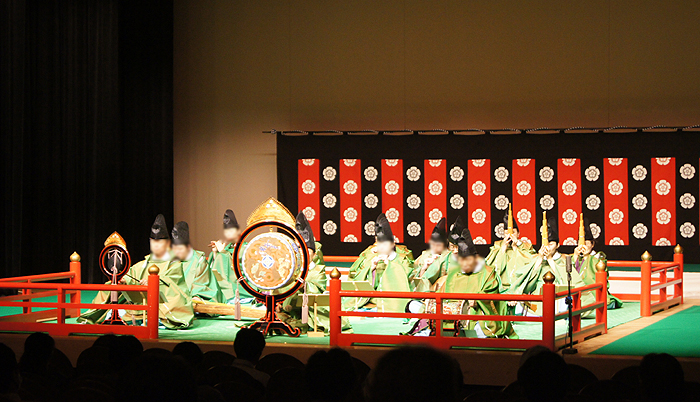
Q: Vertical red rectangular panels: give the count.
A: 9